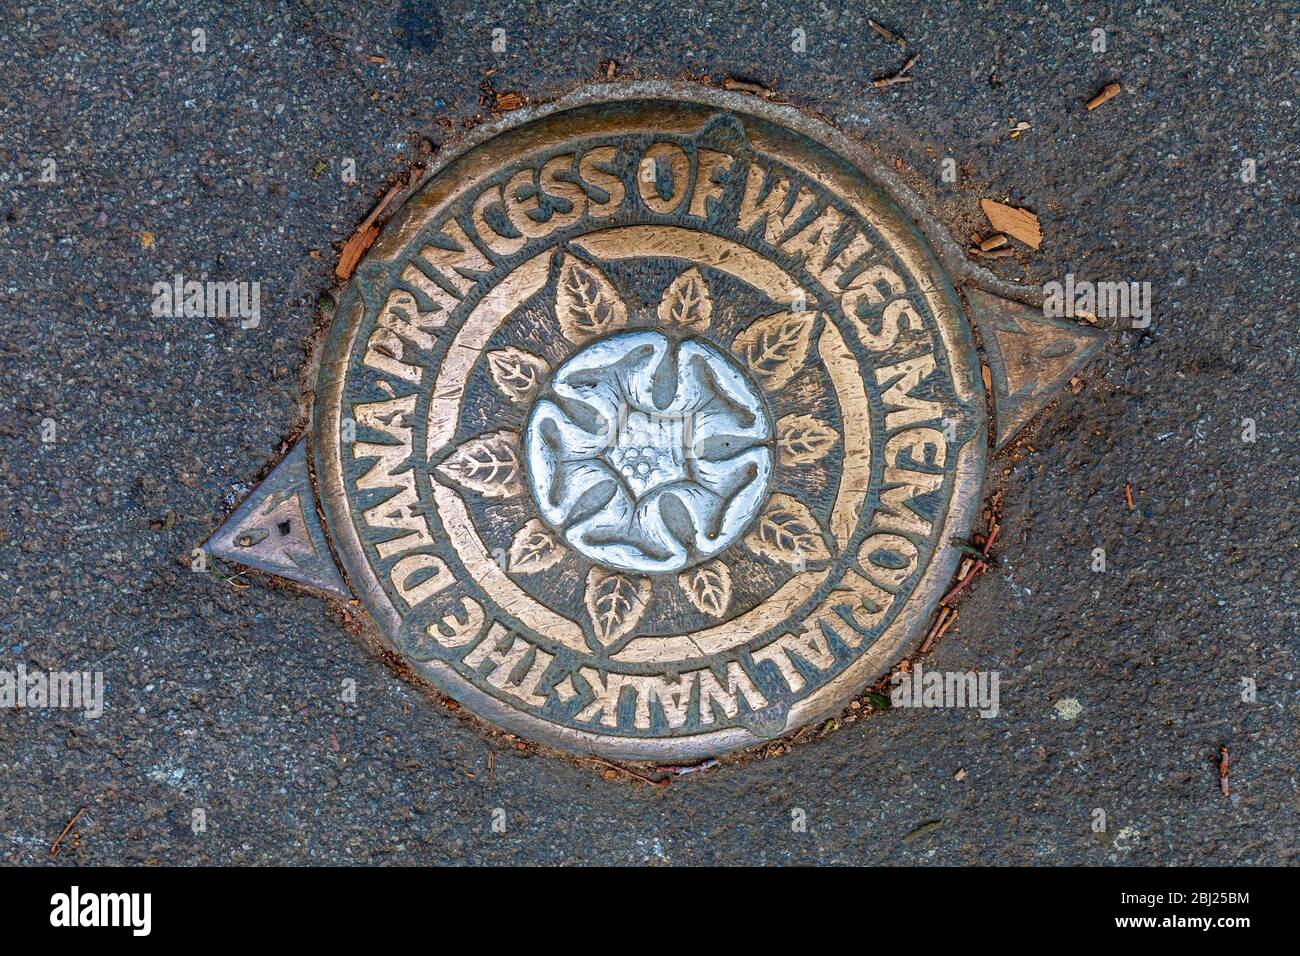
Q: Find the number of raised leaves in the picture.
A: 10